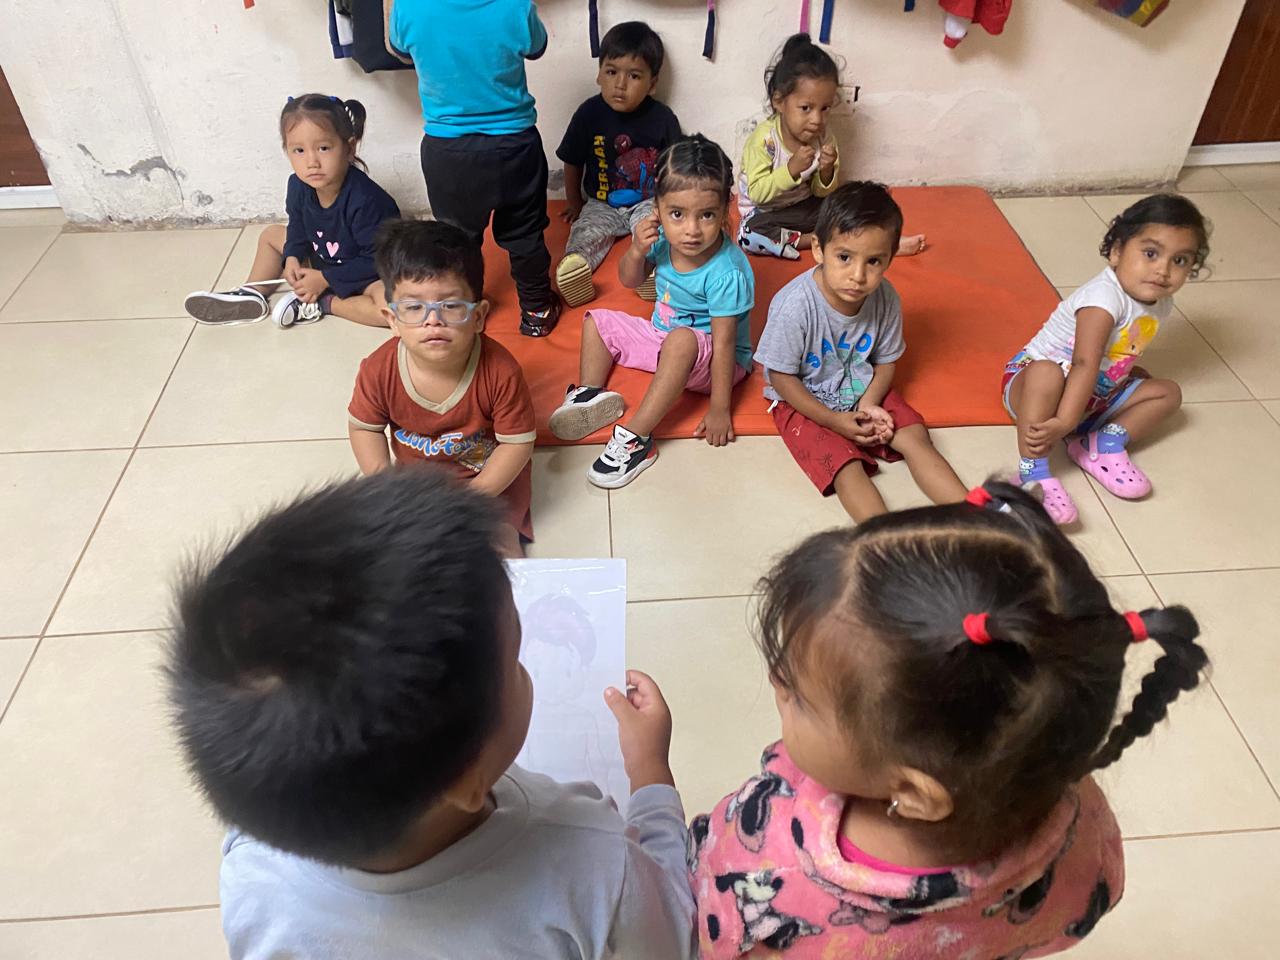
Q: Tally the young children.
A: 10